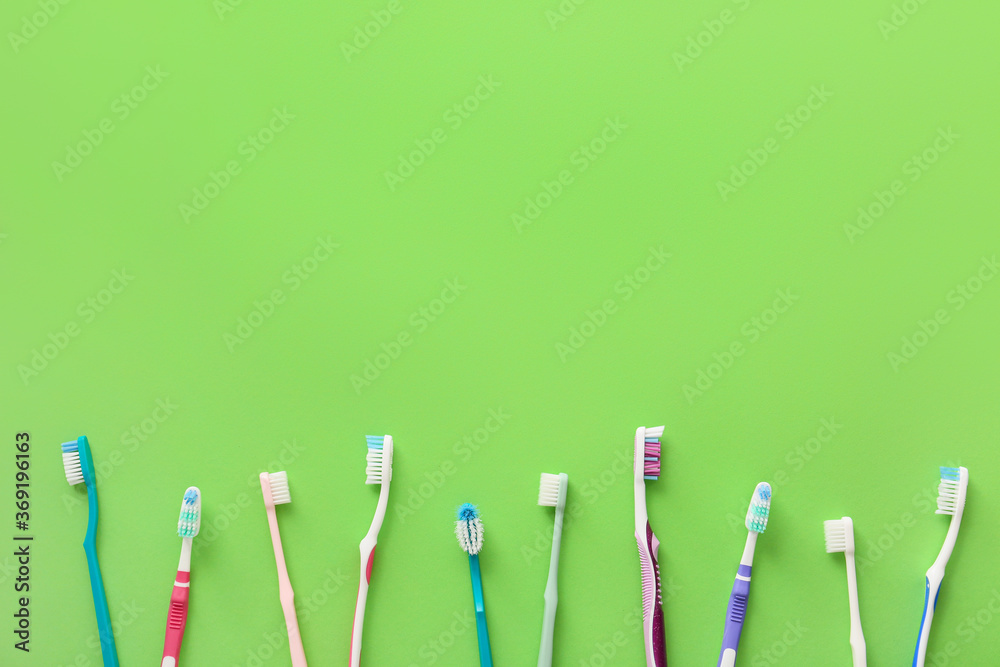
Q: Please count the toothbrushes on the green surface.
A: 10